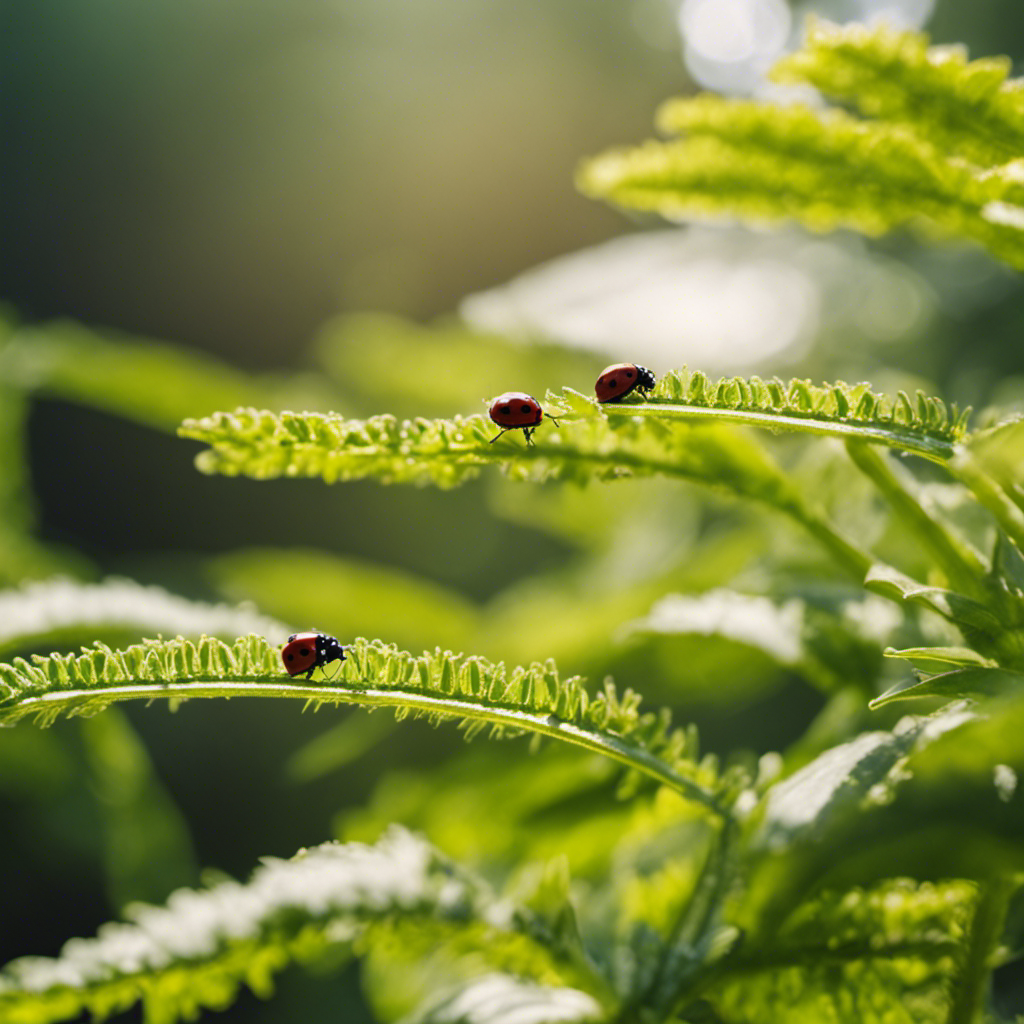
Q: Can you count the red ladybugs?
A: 3